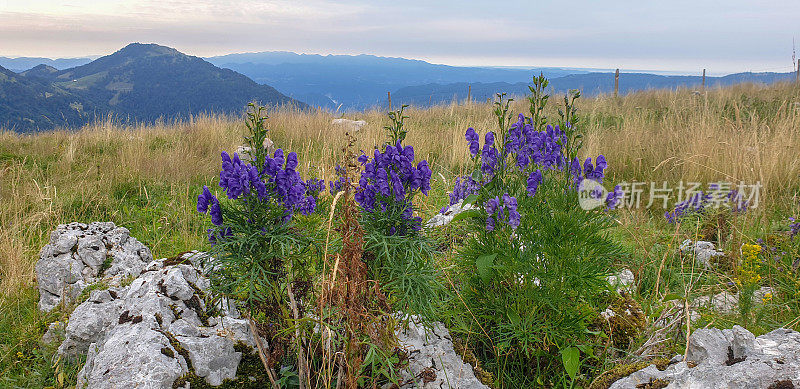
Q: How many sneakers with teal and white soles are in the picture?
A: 0